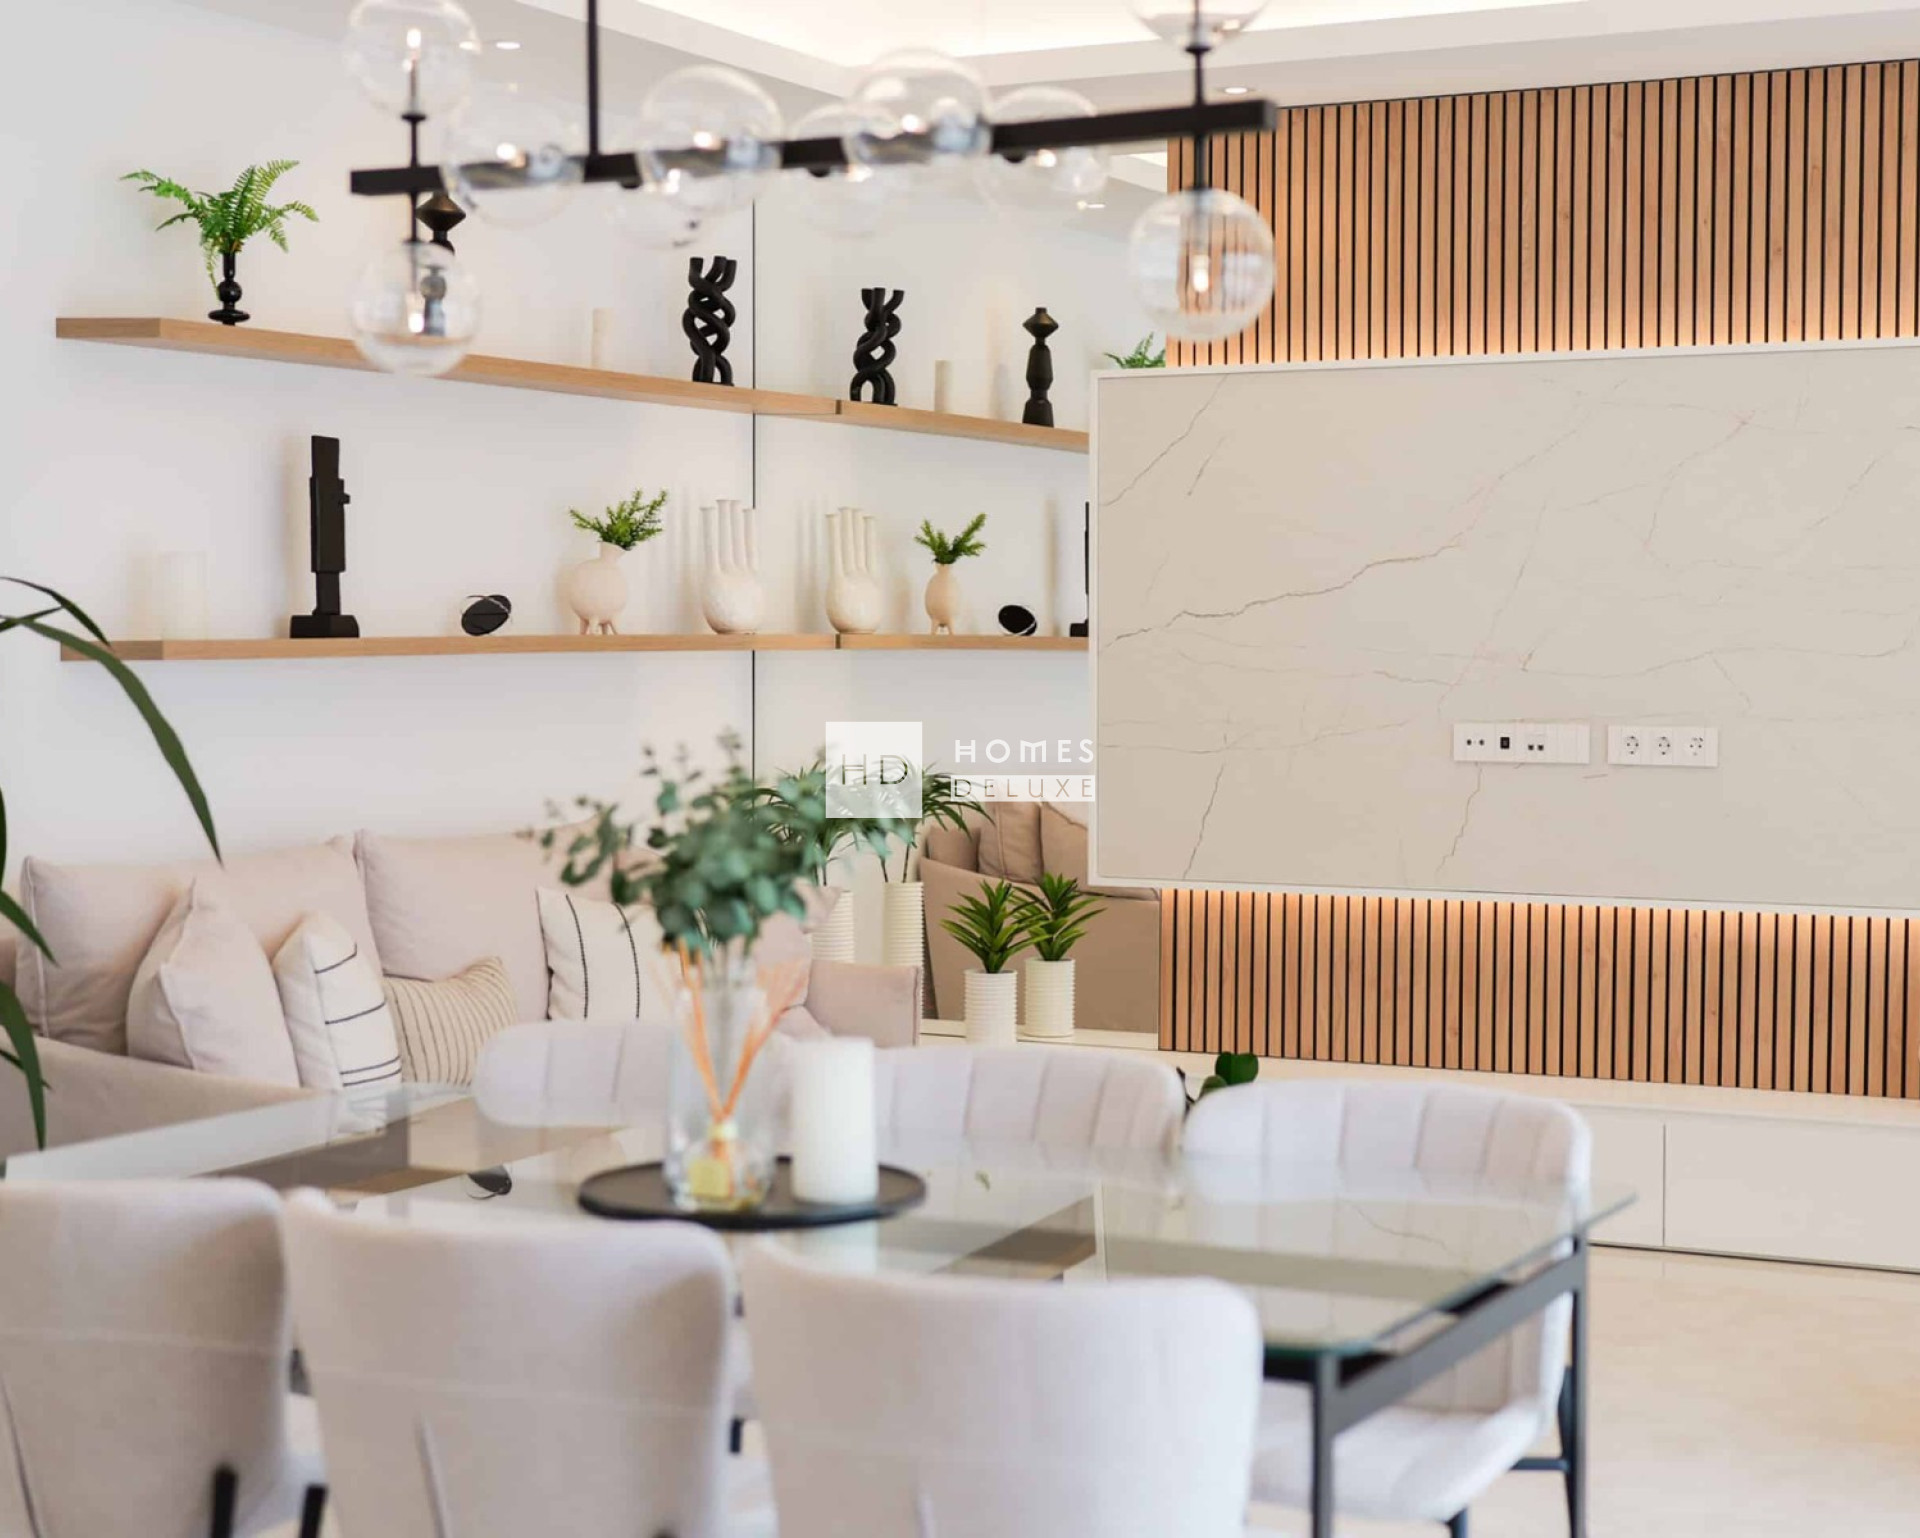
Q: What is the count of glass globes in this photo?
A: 10